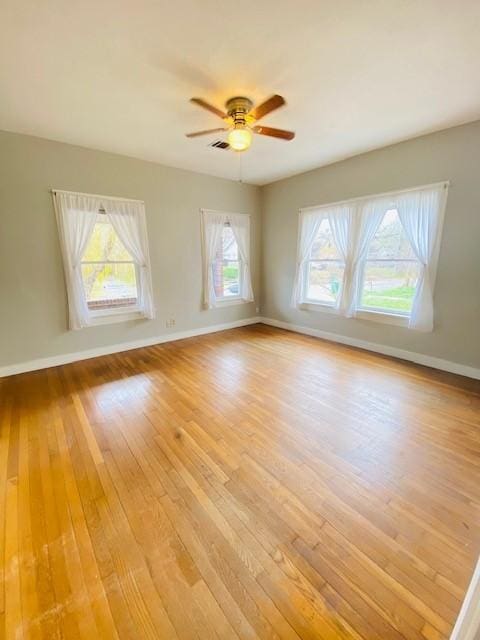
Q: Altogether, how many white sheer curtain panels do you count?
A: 8